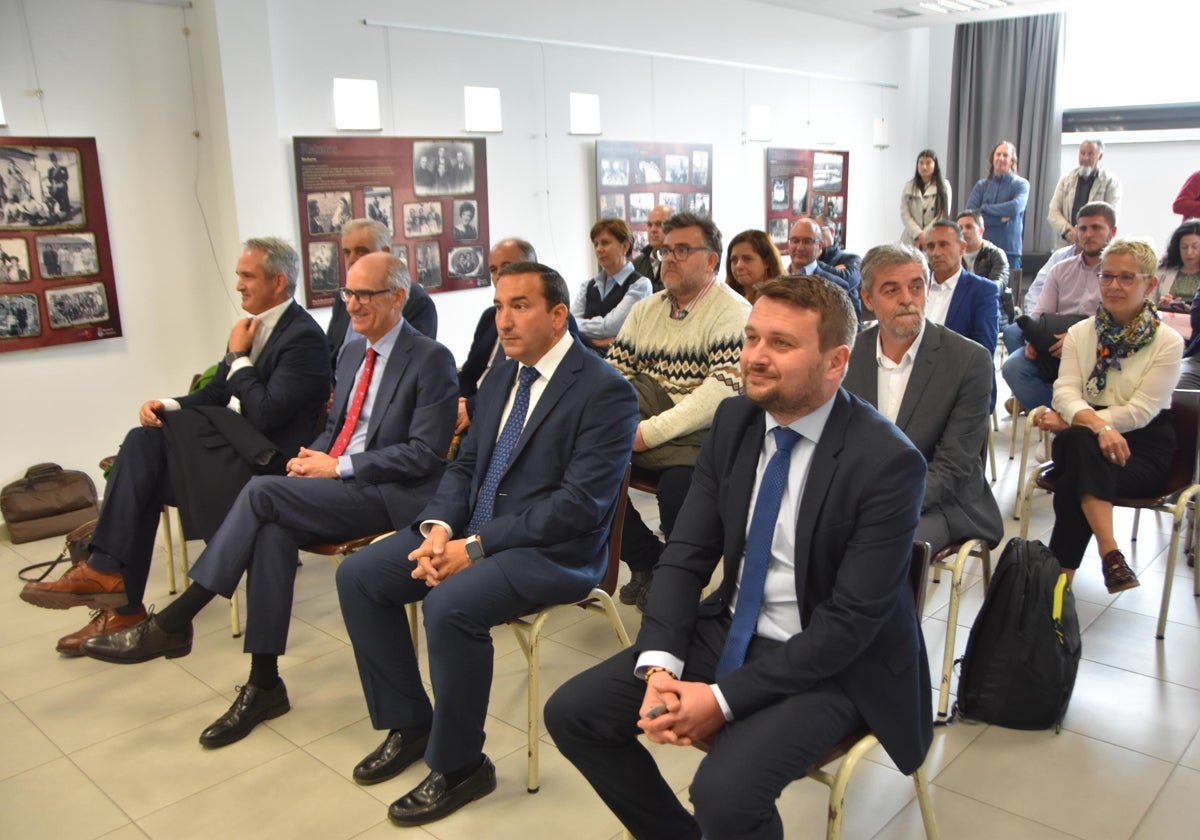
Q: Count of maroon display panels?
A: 4